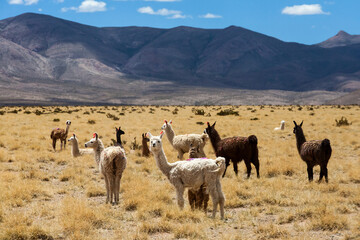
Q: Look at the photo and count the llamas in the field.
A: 11